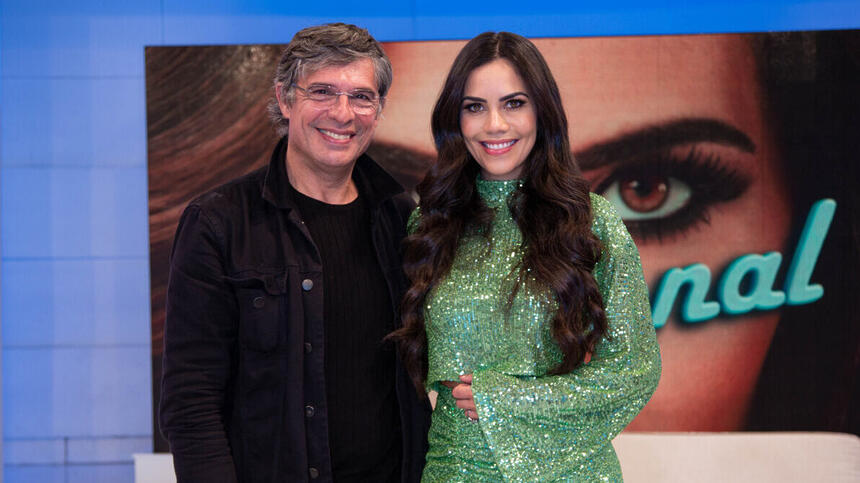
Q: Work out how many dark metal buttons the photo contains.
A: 5